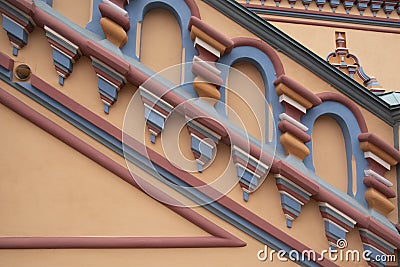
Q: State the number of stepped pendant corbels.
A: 9